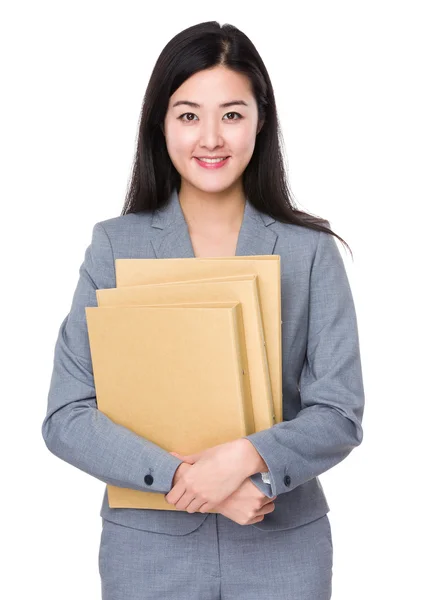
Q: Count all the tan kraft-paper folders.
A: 3